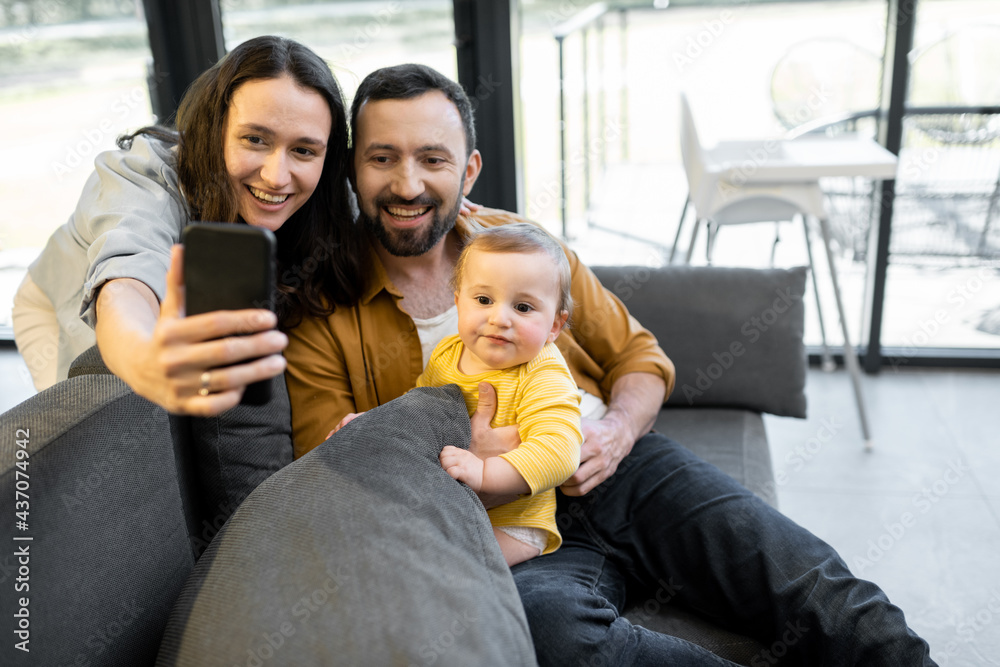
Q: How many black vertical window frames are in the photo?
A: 3